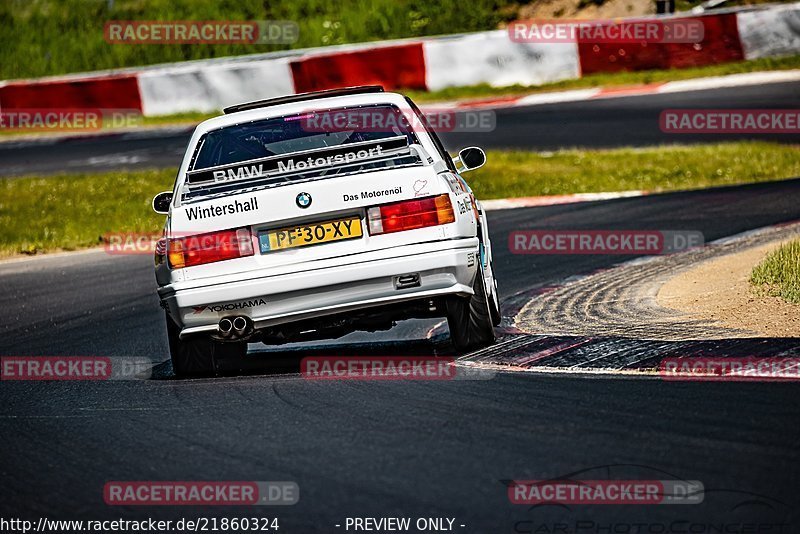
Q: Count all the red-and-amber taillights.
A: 2